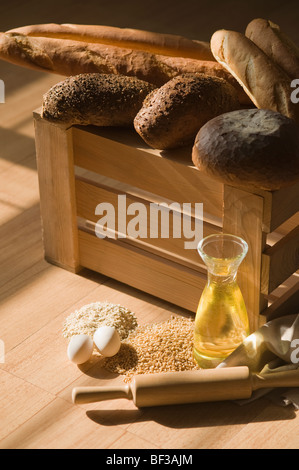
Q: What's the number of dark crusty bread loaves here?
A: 3